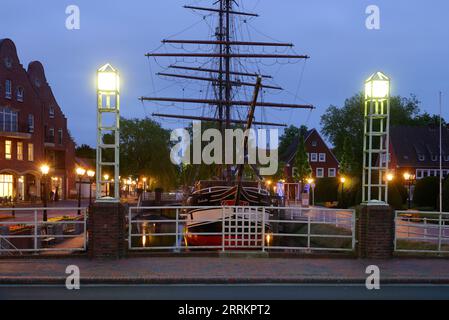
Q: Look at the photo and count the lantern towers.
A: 2